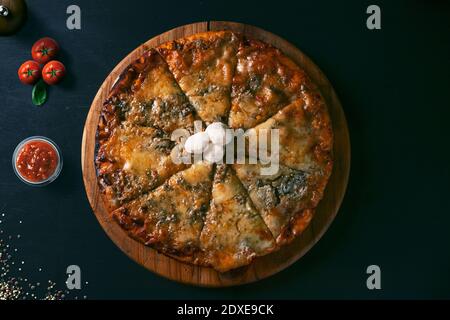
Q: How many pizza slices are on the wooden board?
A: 8